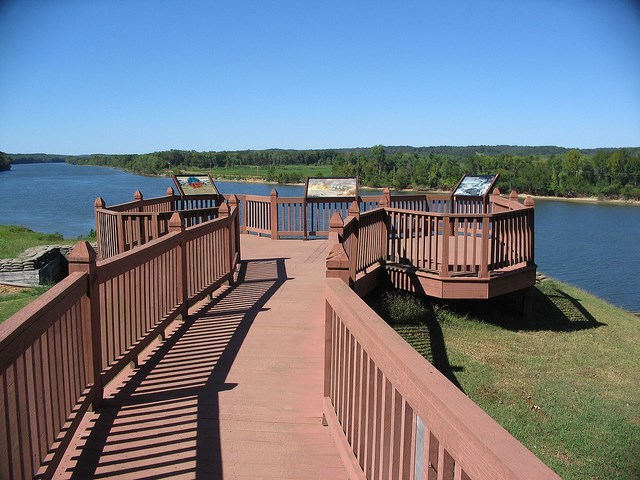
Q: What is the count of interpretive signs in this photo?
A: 3